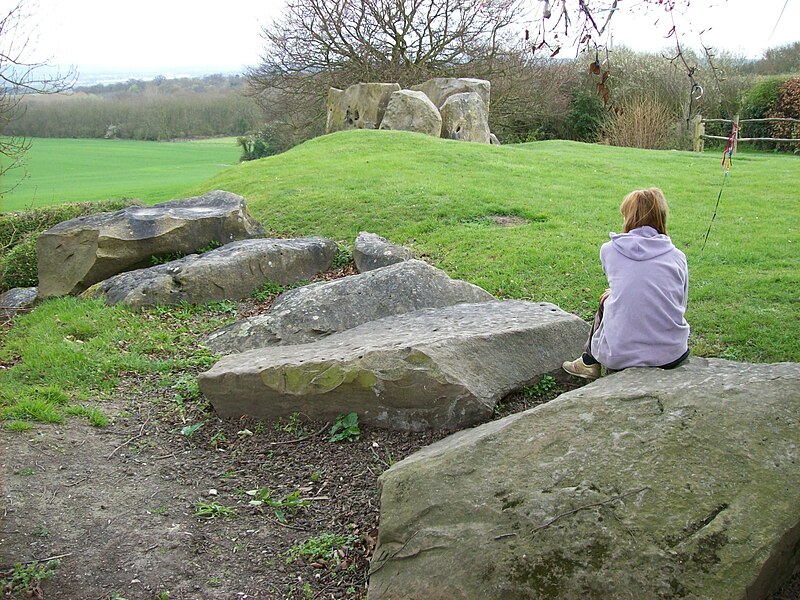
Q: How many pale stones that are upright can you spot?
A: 4